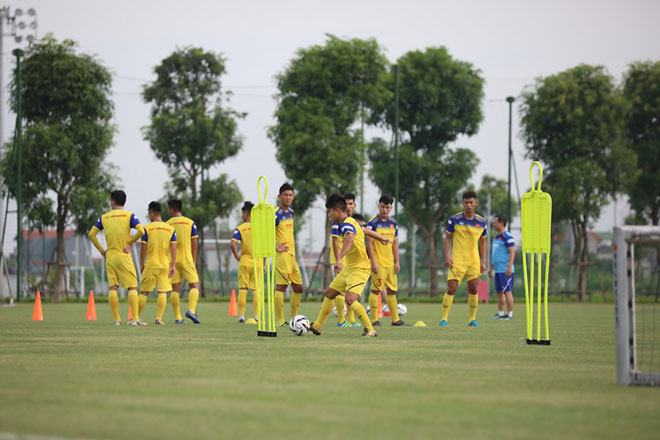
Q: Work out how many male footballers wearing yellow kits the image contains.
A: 9